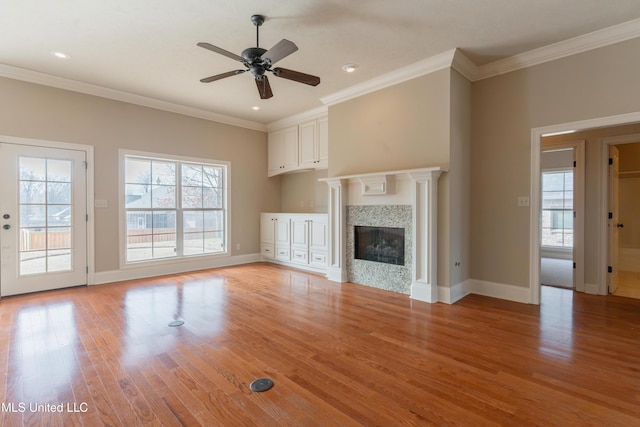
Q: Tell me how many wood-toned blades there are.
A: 5